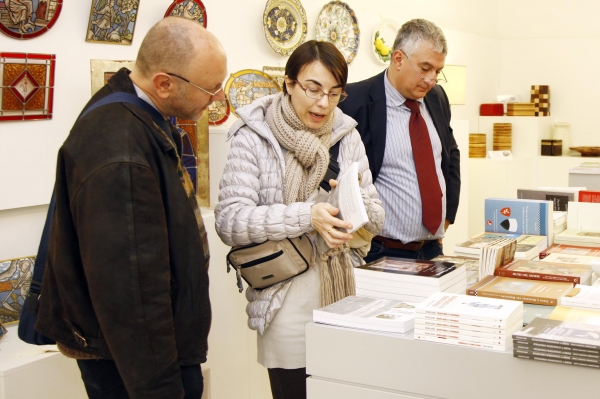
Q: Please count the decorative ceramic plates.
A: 3